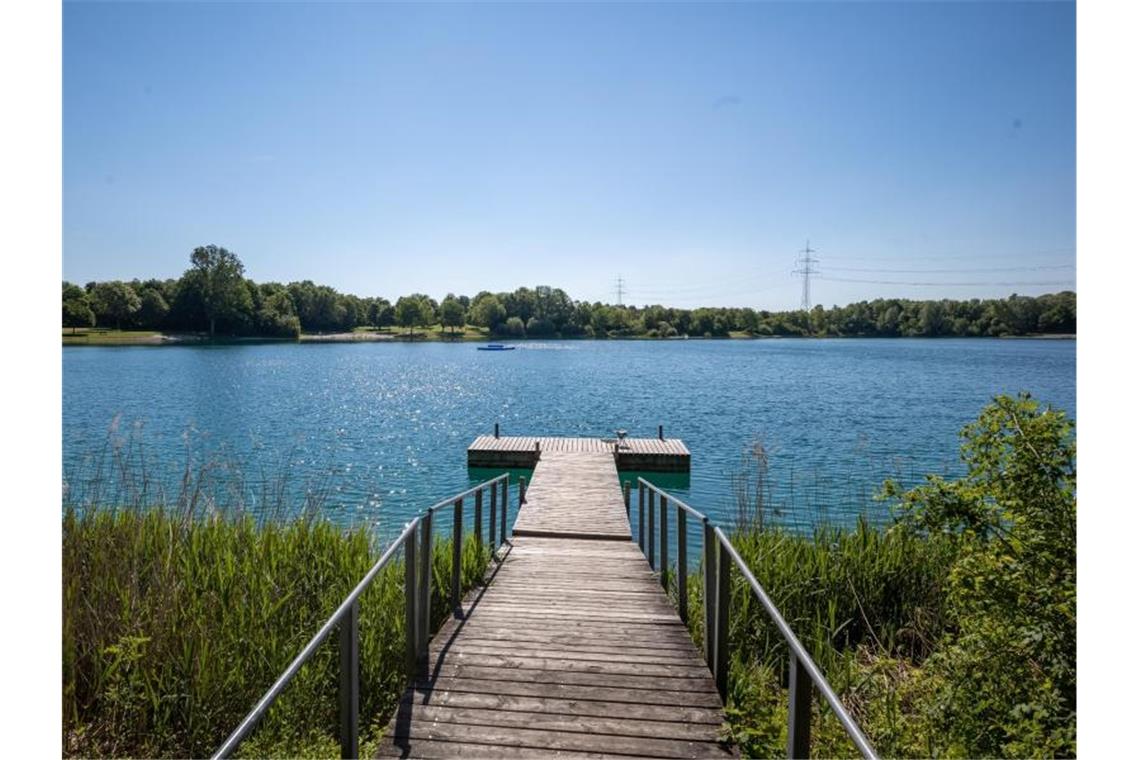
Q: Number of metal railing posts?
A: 14